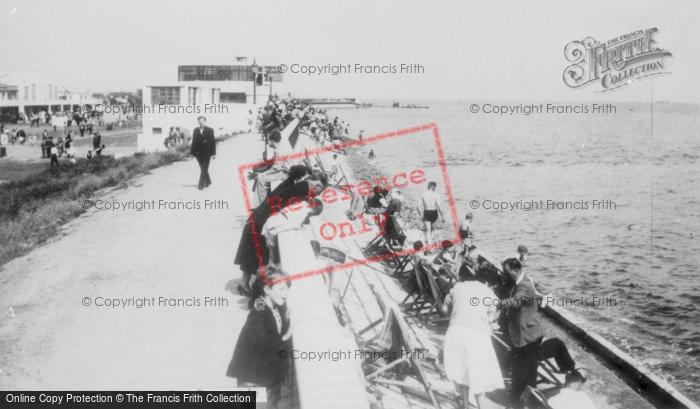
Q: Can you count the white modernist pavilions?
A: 2